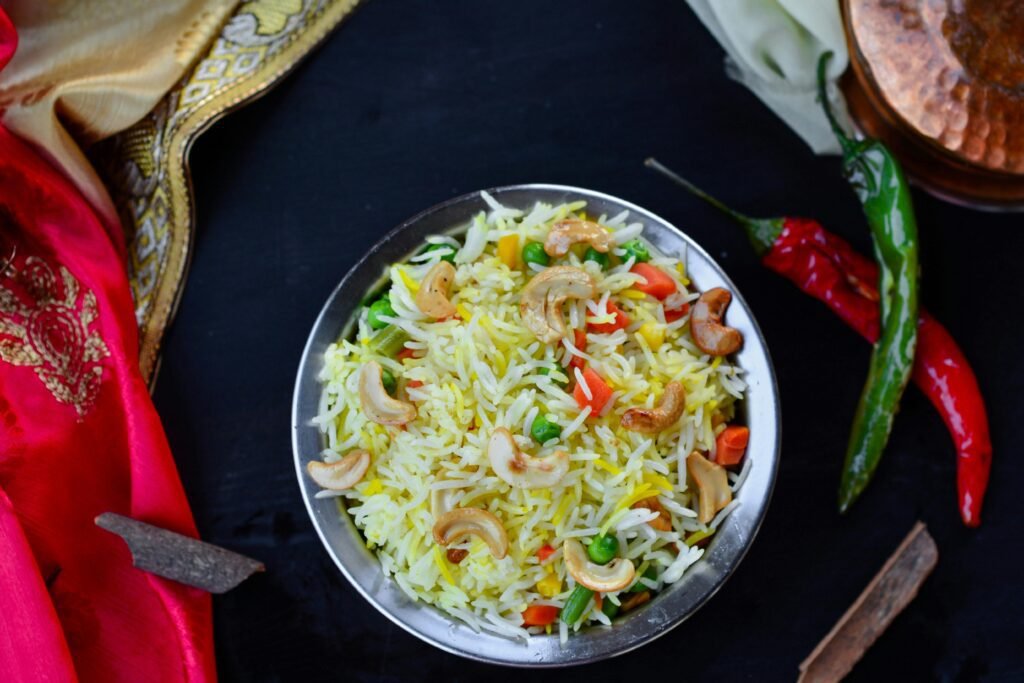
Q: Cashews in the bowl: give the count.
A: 11